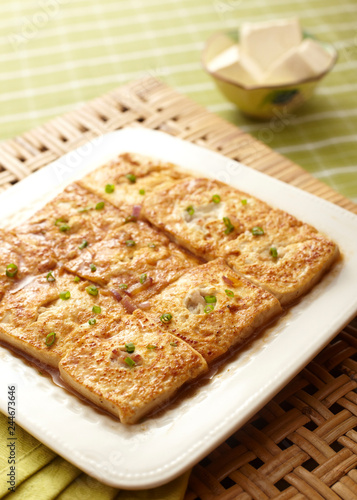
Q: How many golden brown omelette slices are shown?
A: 9